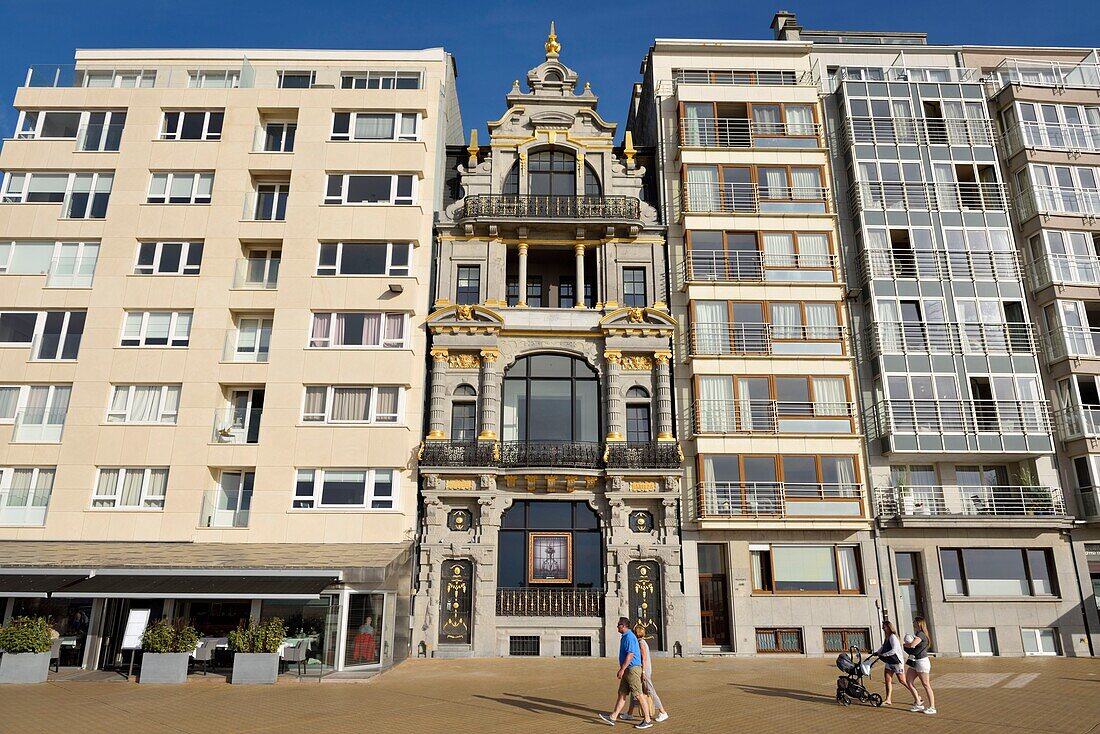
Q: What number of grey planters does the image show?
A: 3